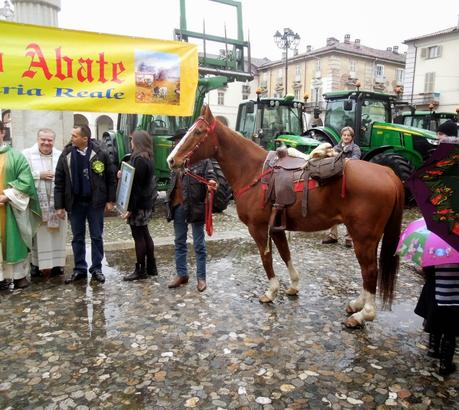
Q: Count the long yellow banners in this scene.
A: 1